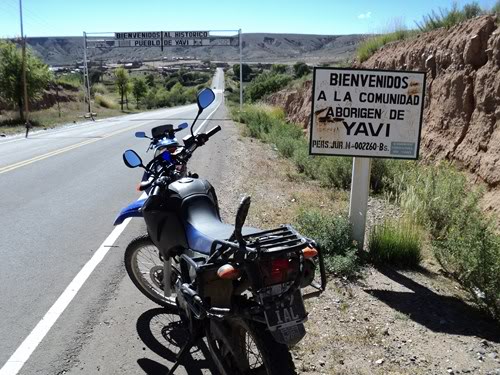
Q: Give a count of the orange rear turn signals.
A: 2